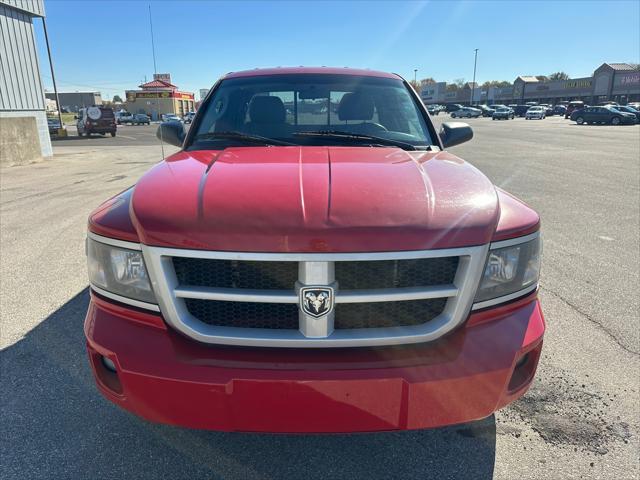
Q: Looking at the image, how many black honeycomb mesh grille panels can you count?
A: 4